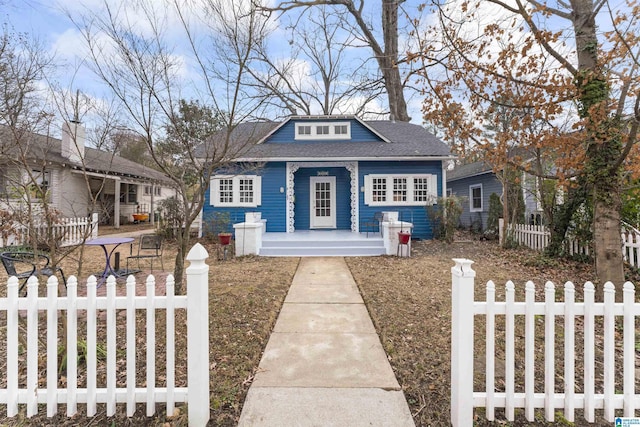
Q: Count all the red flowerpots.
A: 2